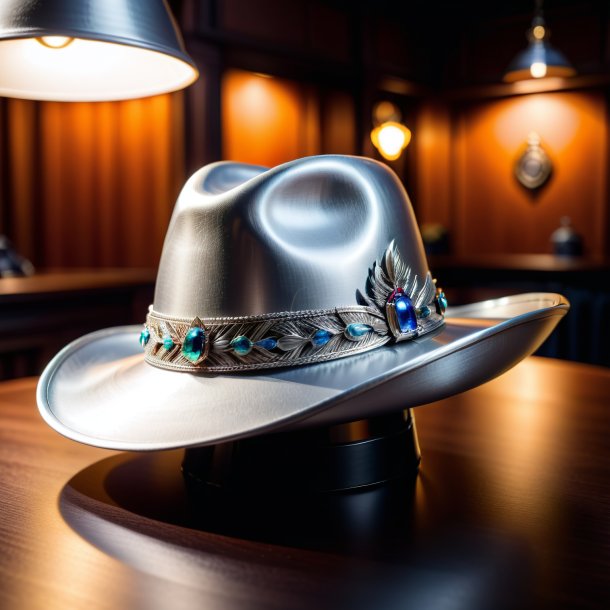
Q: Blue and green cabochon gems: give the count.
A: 10